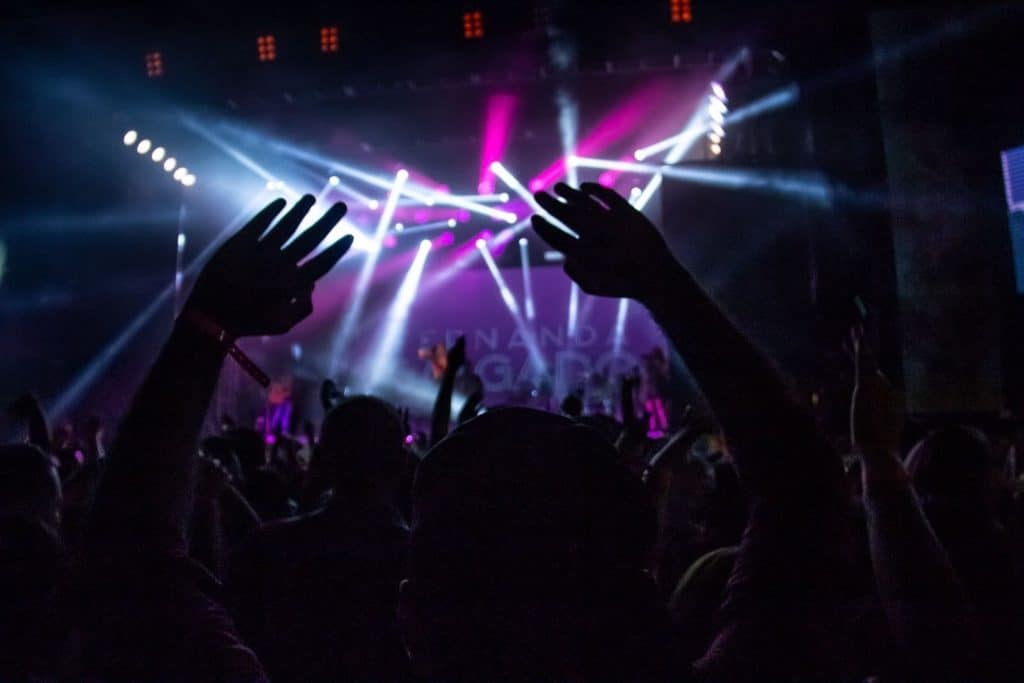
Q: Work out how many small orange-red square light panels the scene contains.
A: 5